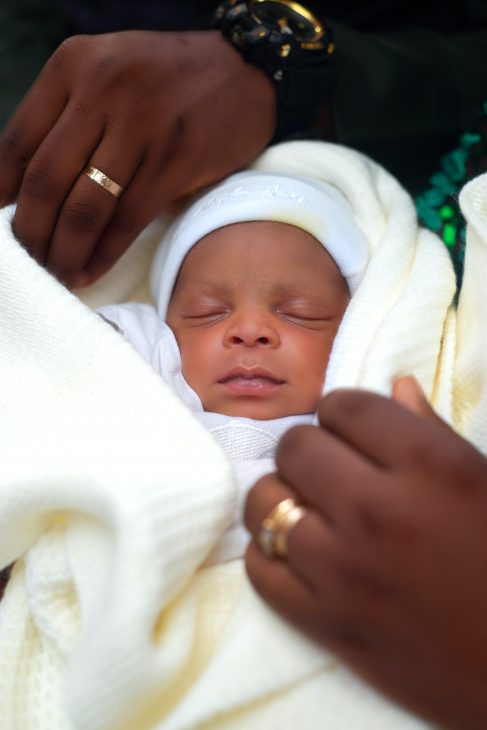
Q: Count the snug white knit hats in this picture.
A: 1